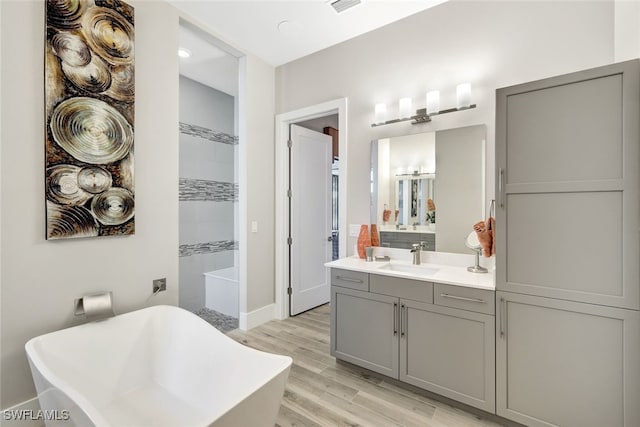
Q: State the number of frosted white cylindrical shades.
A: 4